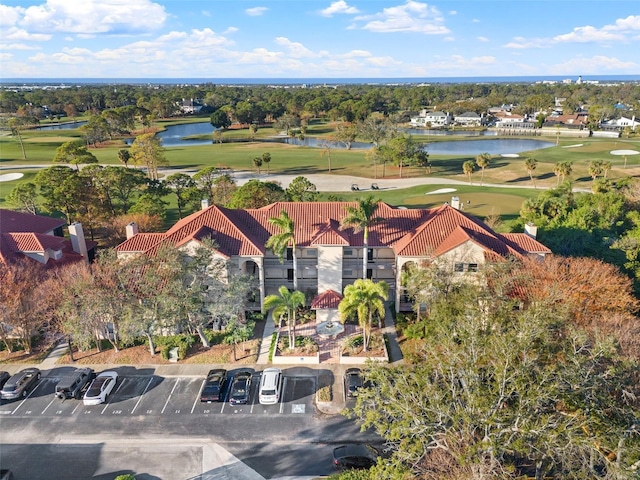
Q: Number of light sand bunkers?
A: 5